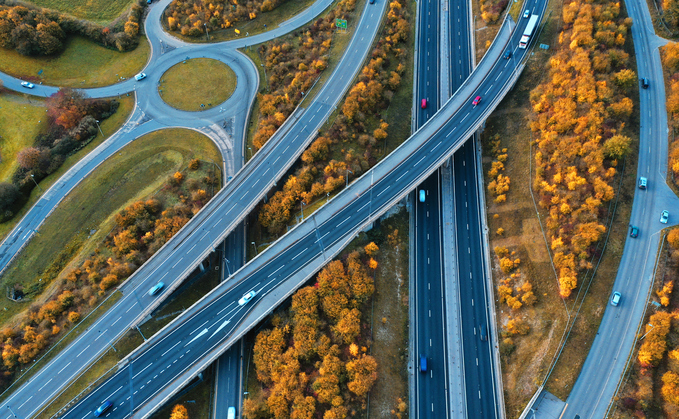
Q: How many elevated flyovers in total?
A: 2